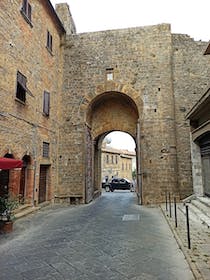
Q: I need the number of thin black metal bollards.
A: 4